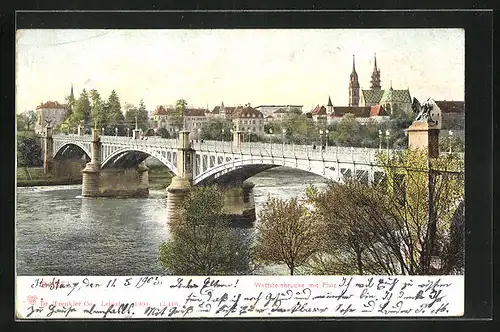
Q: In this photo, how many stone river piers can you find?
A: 2